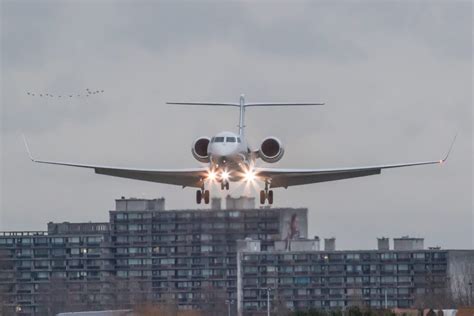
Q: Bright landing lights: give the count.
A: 3